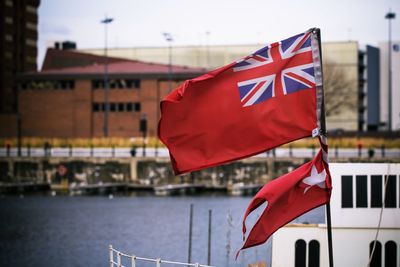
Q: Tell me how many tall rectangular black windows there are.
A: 4